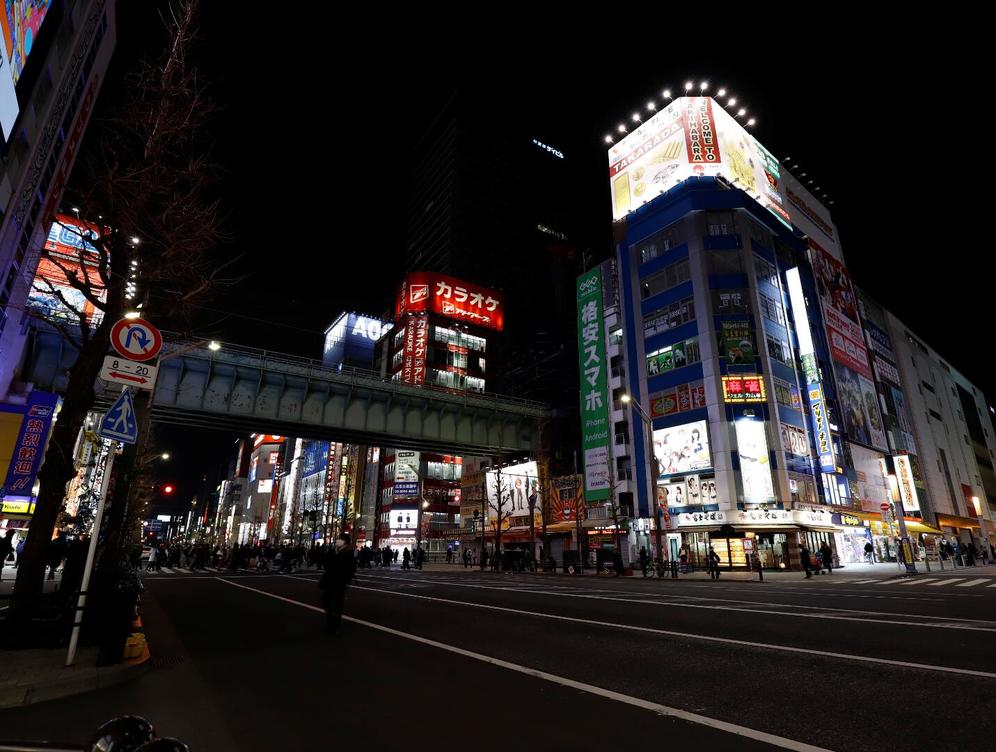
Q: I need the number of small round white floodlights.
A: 11